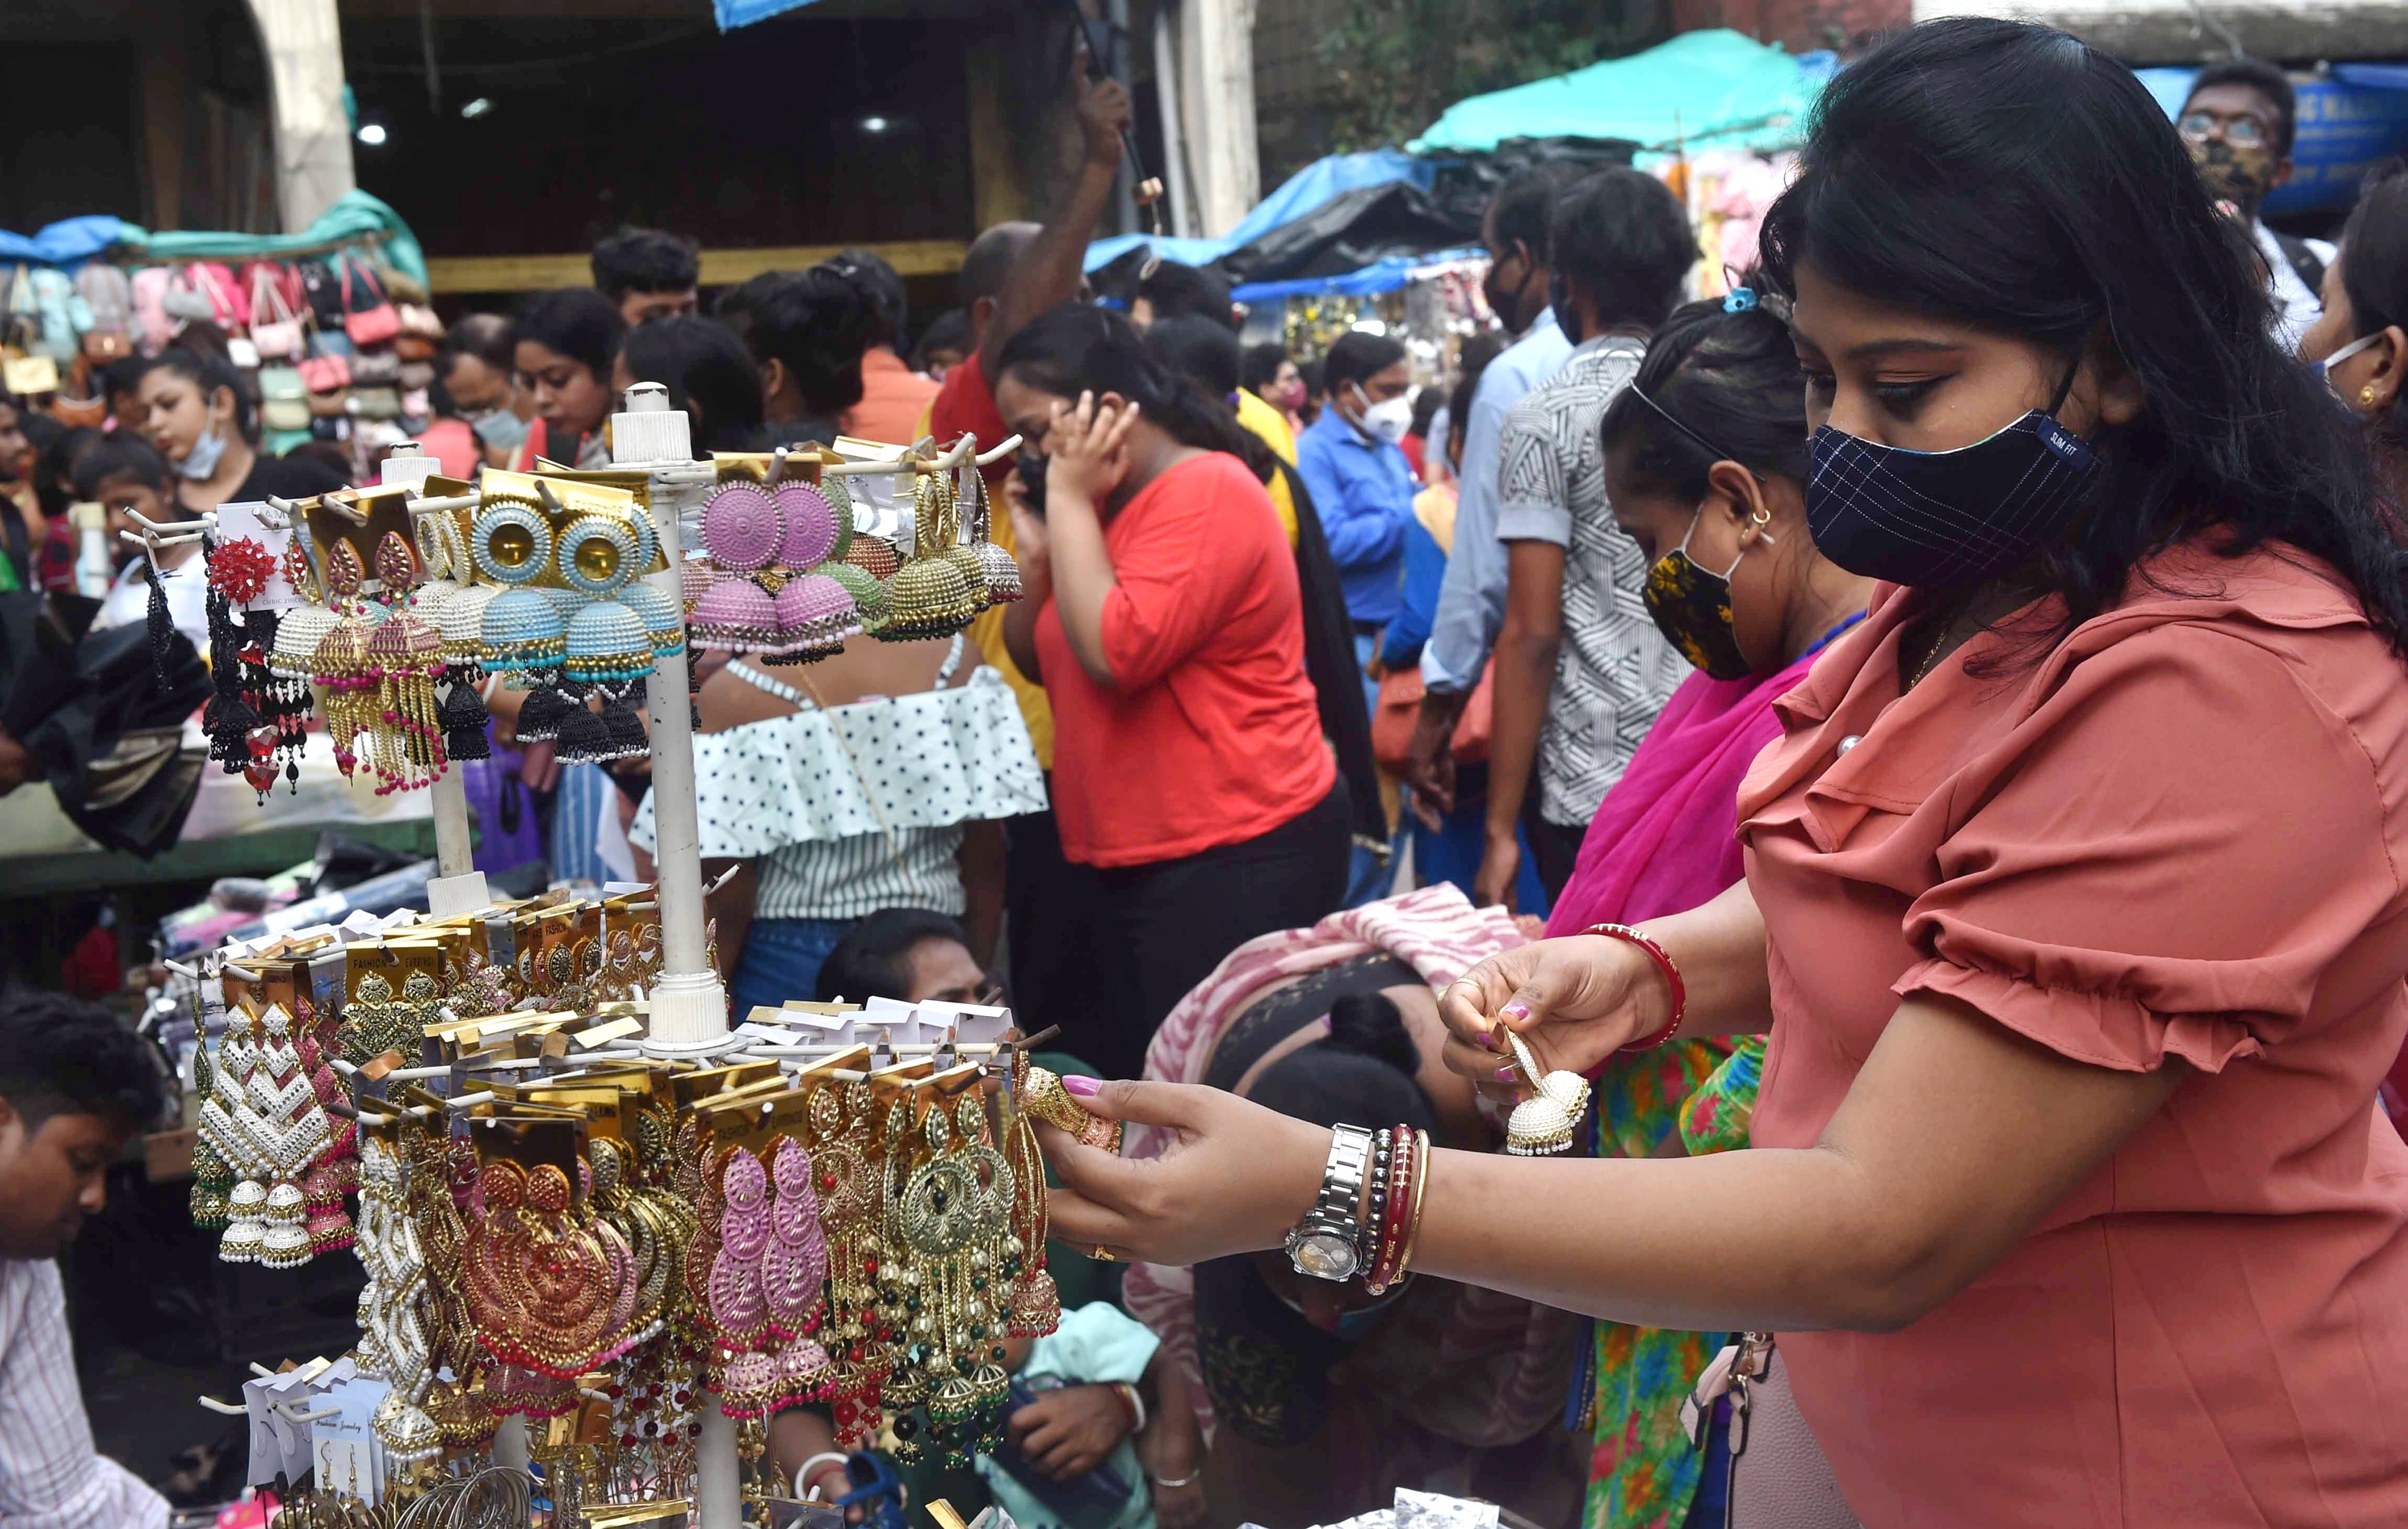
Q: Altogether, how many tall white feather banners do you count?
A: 0